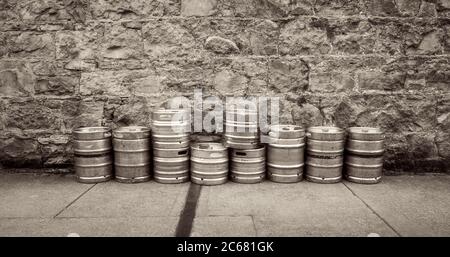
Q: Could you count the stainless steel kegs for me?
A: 10